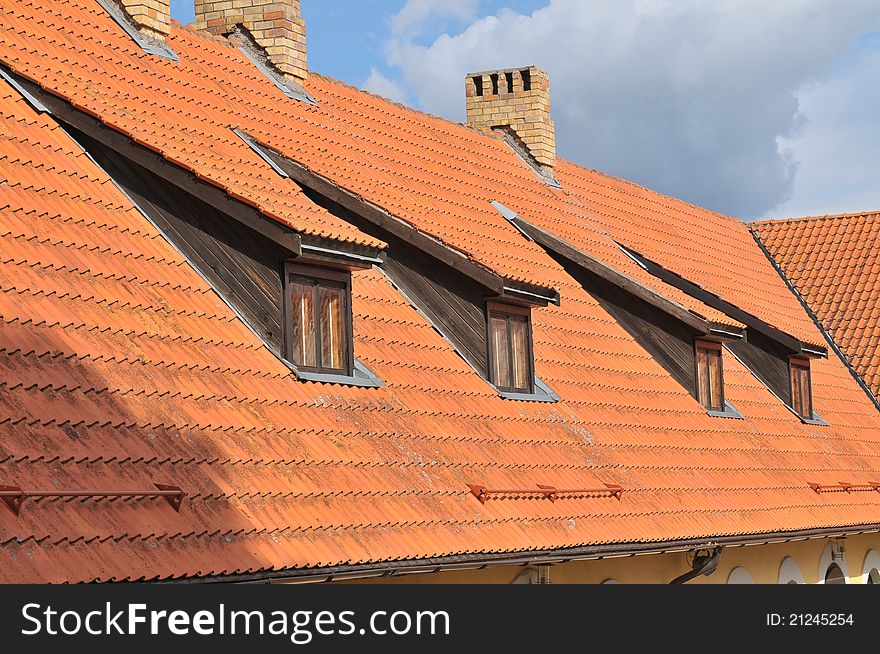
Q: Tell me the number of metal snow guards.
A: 3